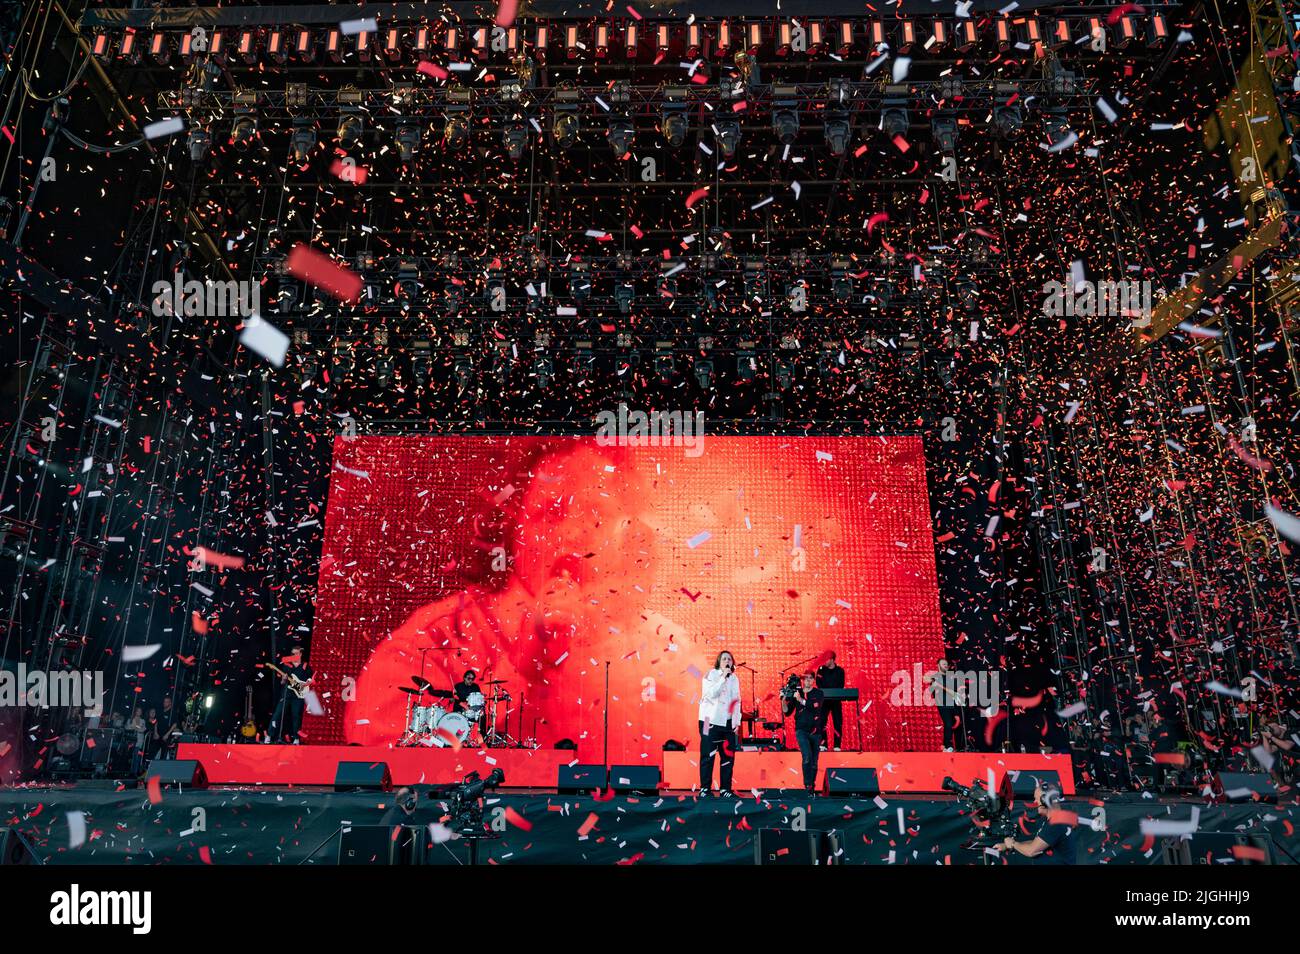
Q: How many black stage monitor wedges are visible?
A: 7